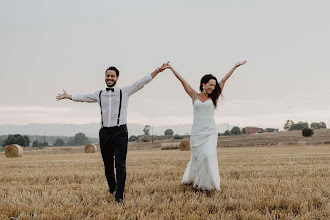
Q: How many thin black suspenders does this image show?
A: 2